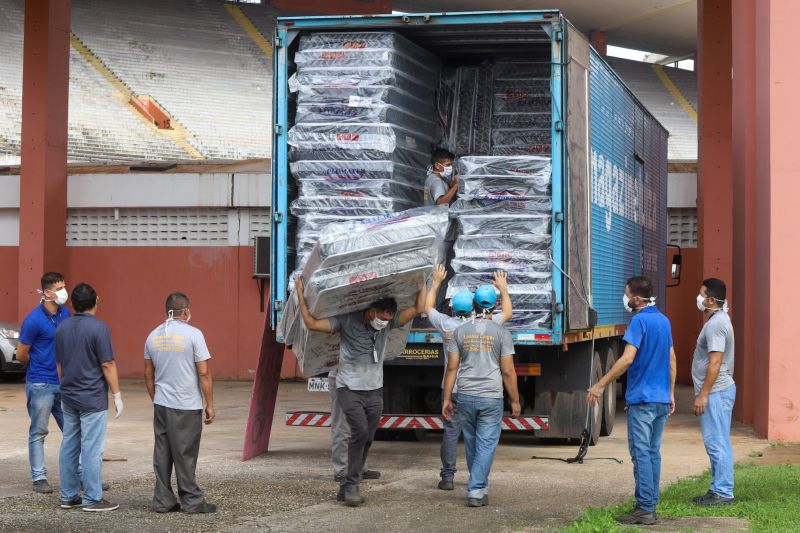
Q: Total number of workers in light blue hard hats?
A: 2